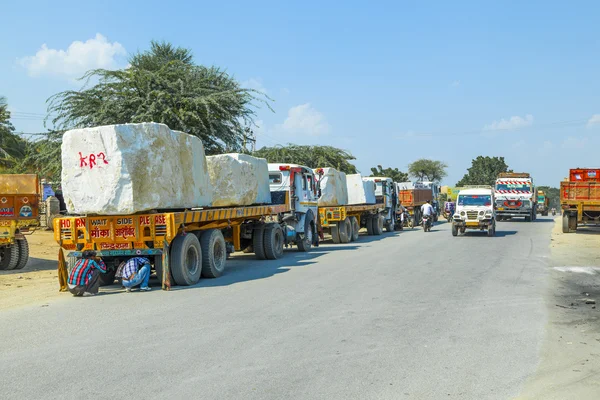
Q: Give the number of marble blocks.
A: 4